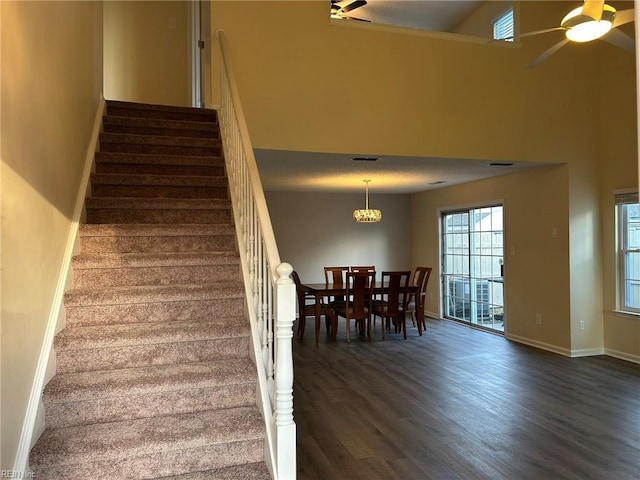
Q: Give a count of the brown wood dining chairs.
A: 6